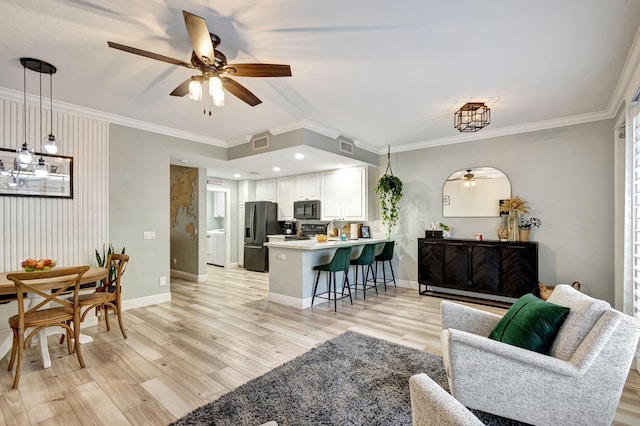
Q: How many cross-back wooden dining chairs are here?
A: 2